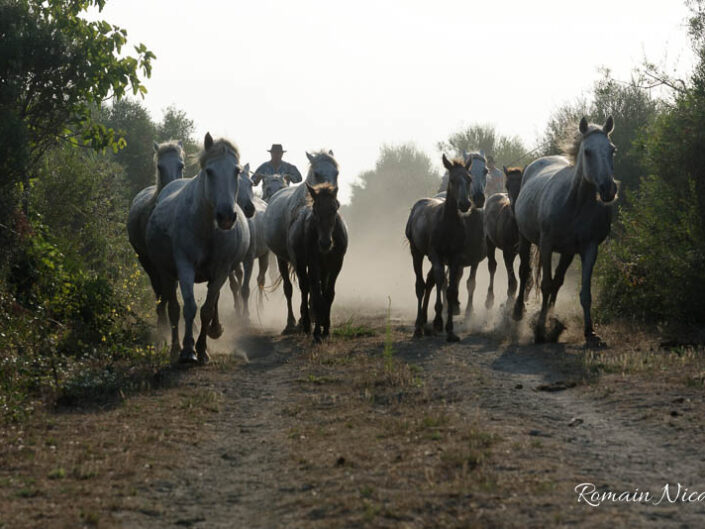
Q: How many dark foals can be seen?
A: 3